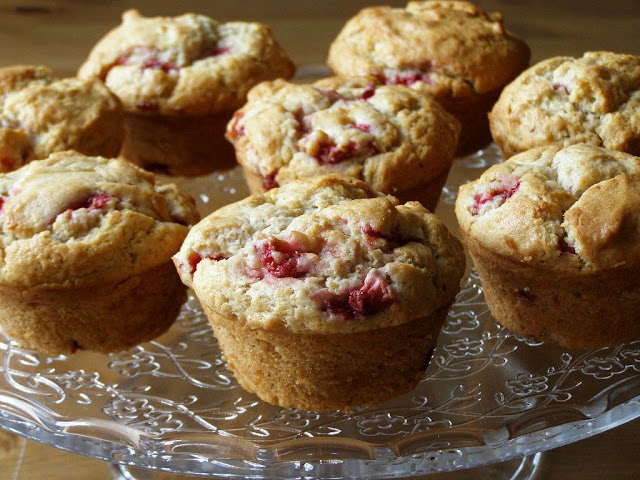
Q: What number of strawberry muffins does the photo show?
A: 8